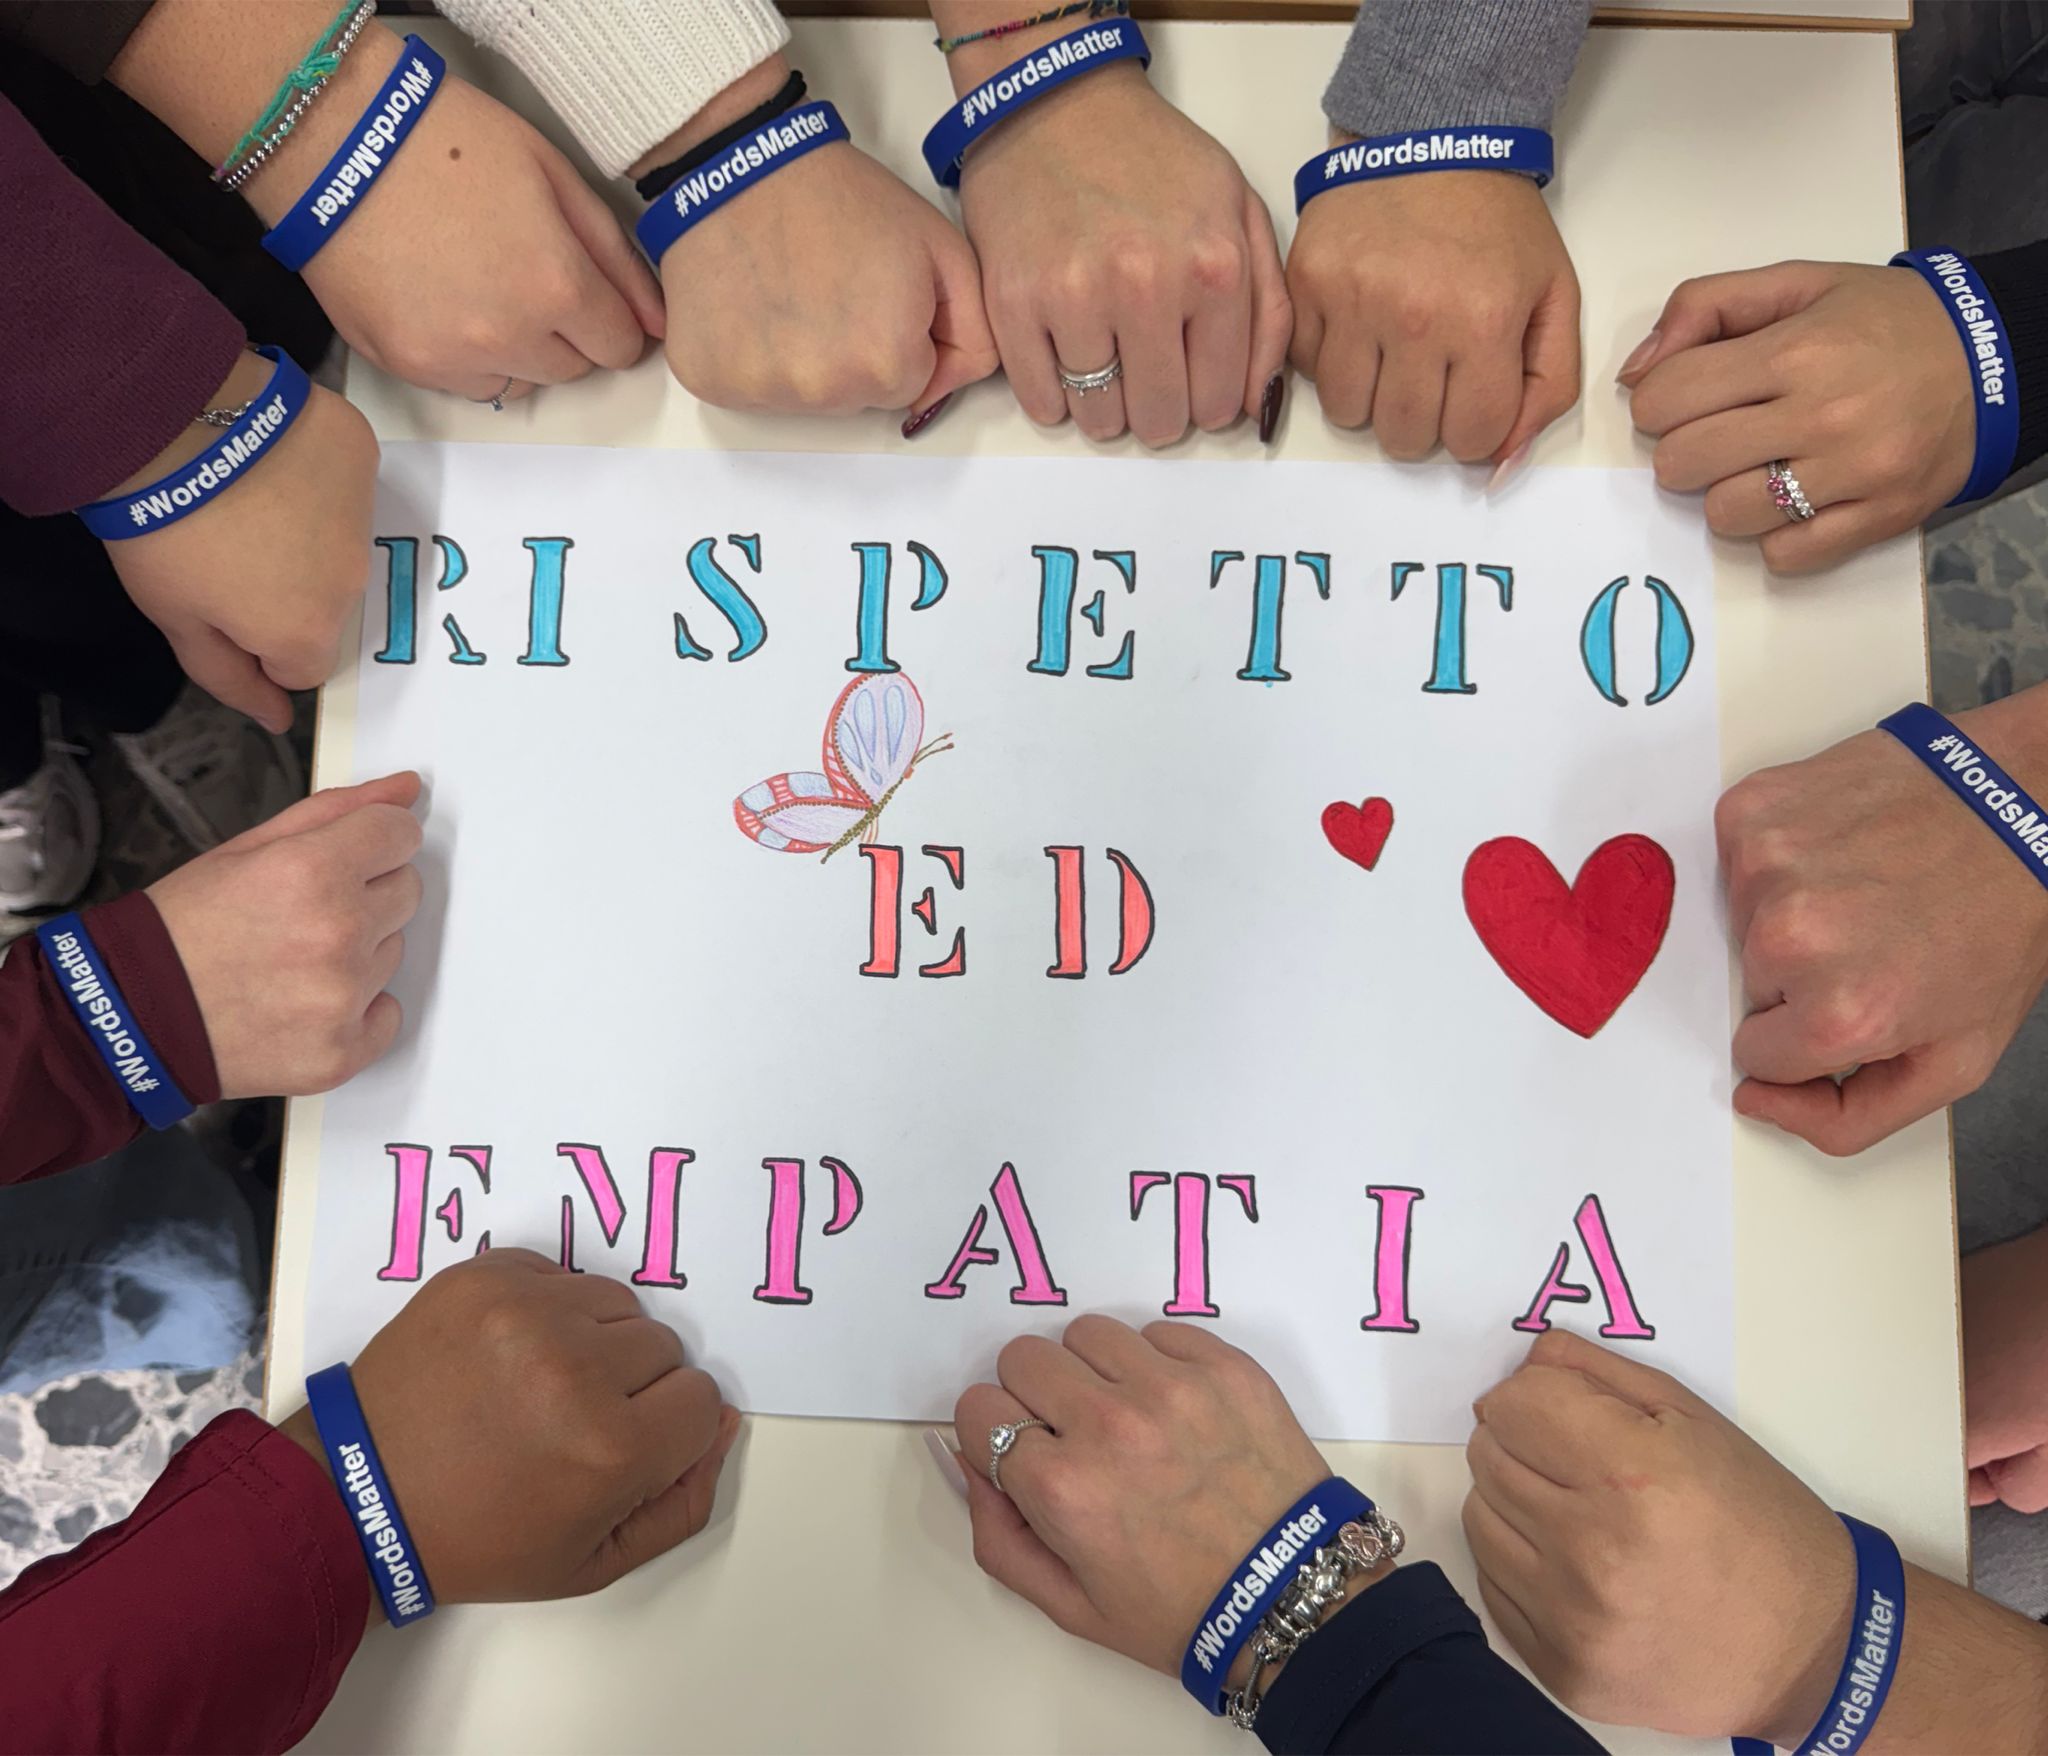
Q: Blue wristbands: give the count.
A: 11